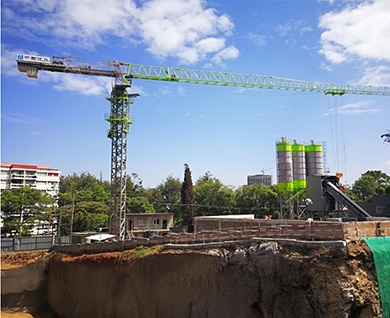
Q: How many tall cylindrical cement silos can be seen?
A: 3